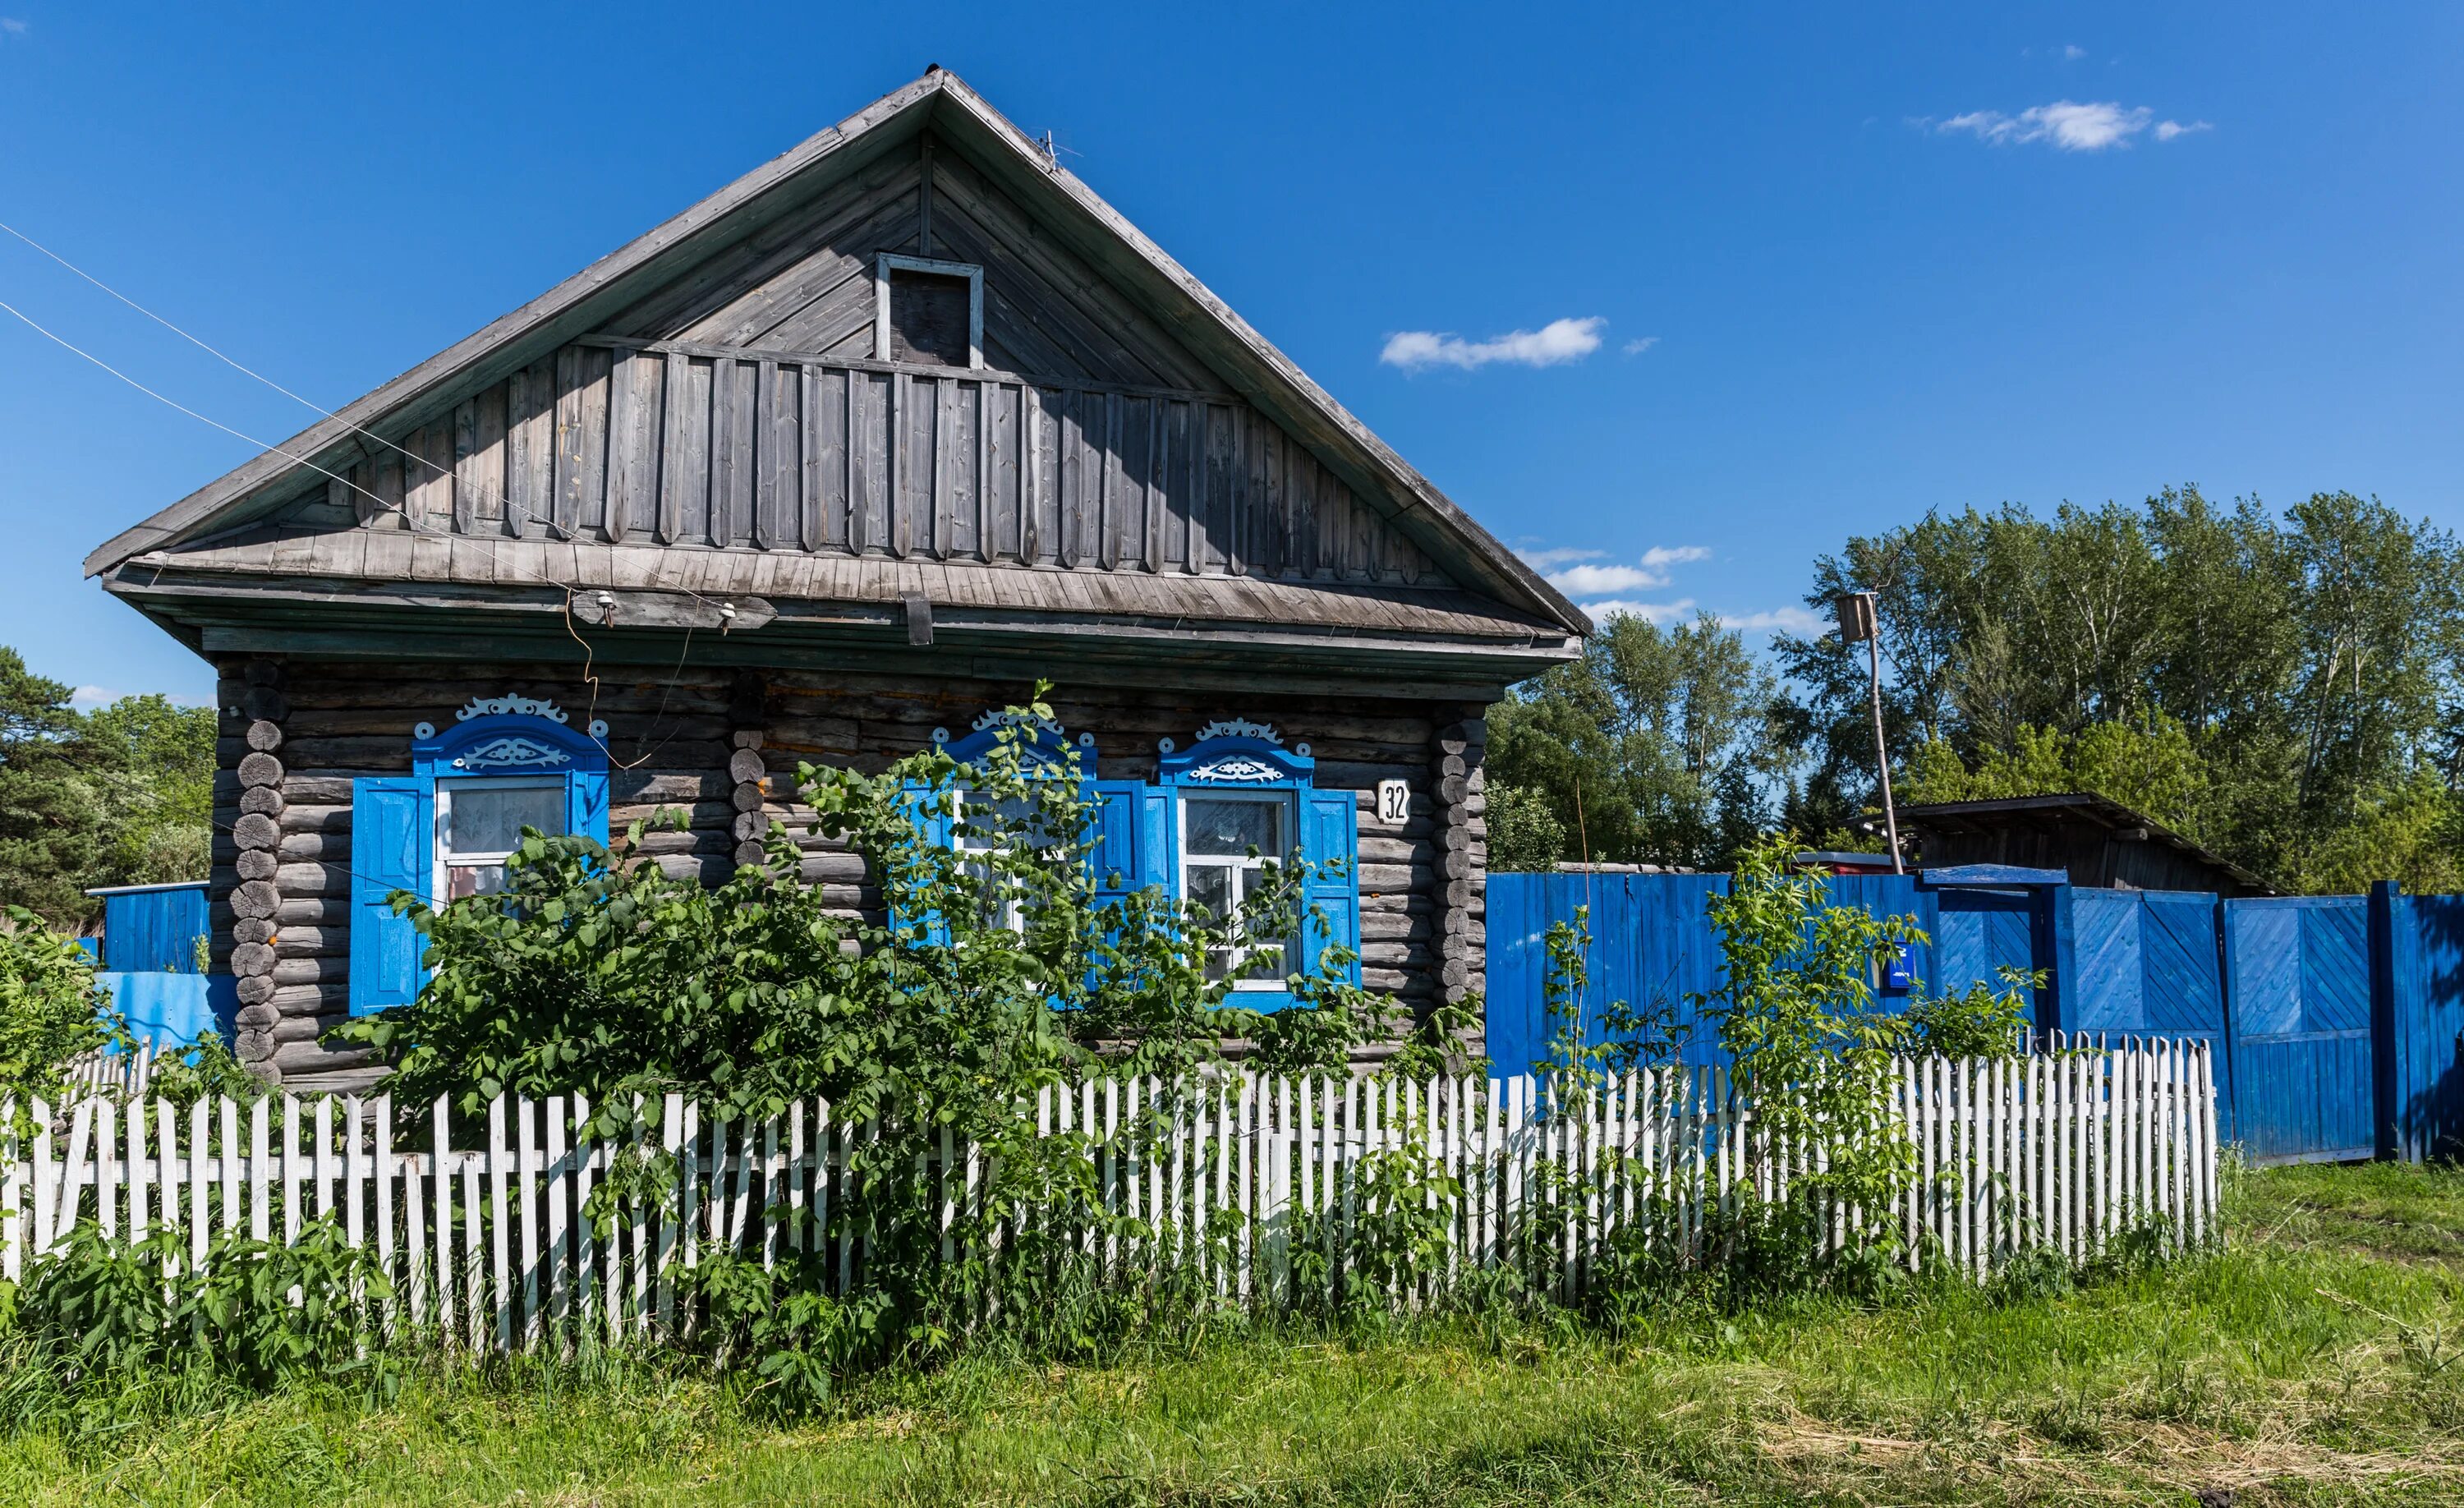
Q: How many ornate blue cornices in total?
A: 3